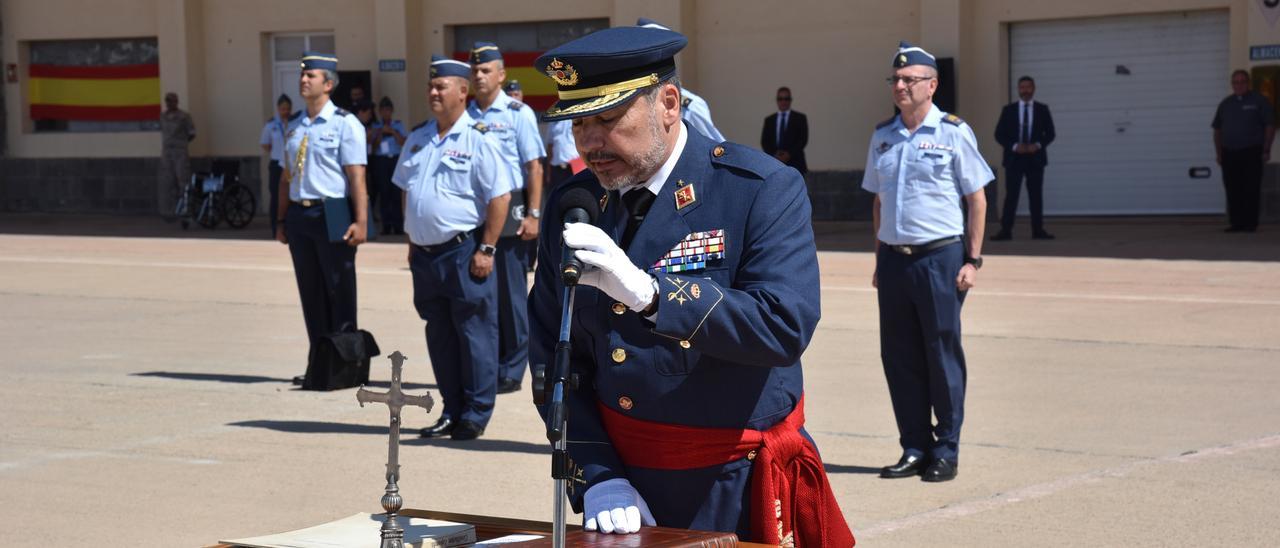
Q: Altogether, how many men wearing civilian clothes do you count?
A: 3